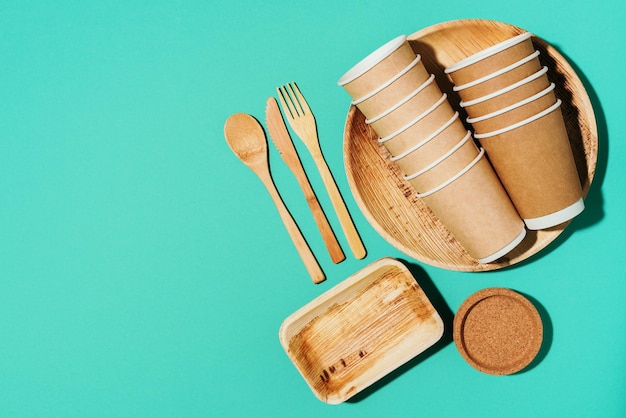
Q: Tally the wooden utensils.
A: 3